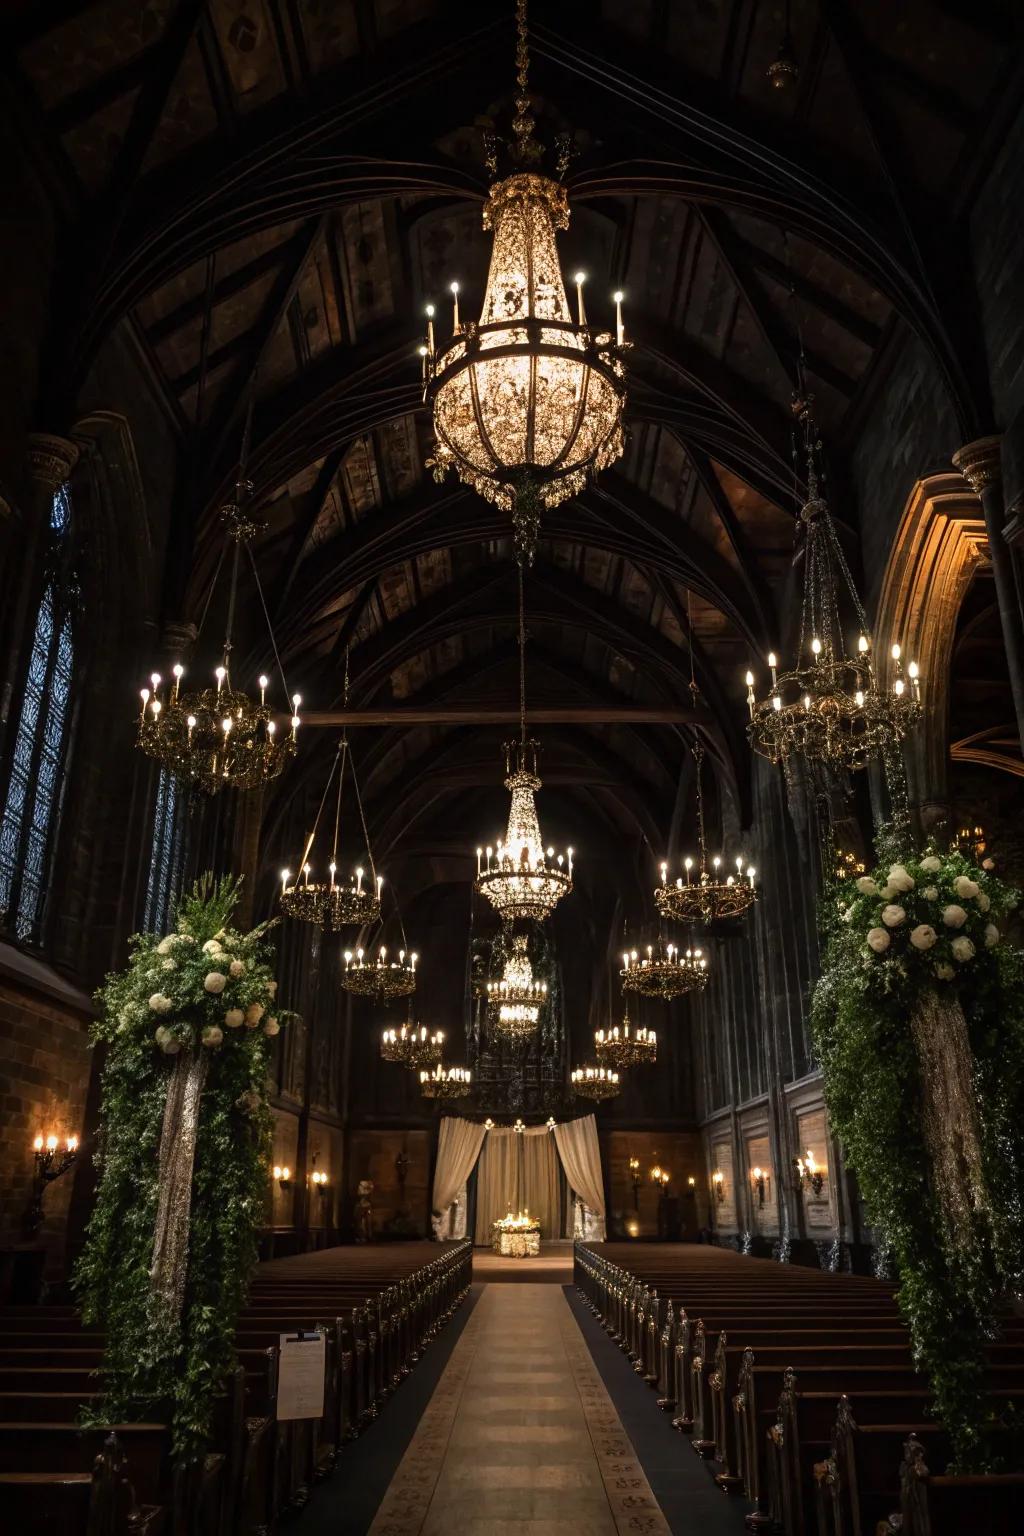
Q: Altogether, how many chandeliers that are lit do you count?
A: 13